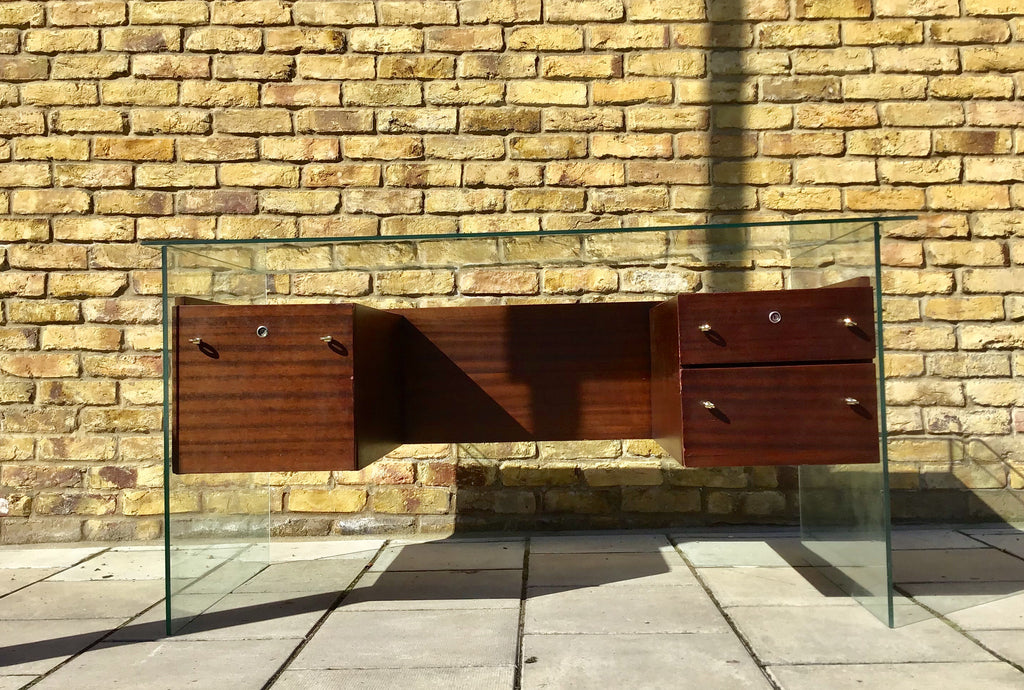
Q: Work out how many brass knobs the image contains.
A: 6